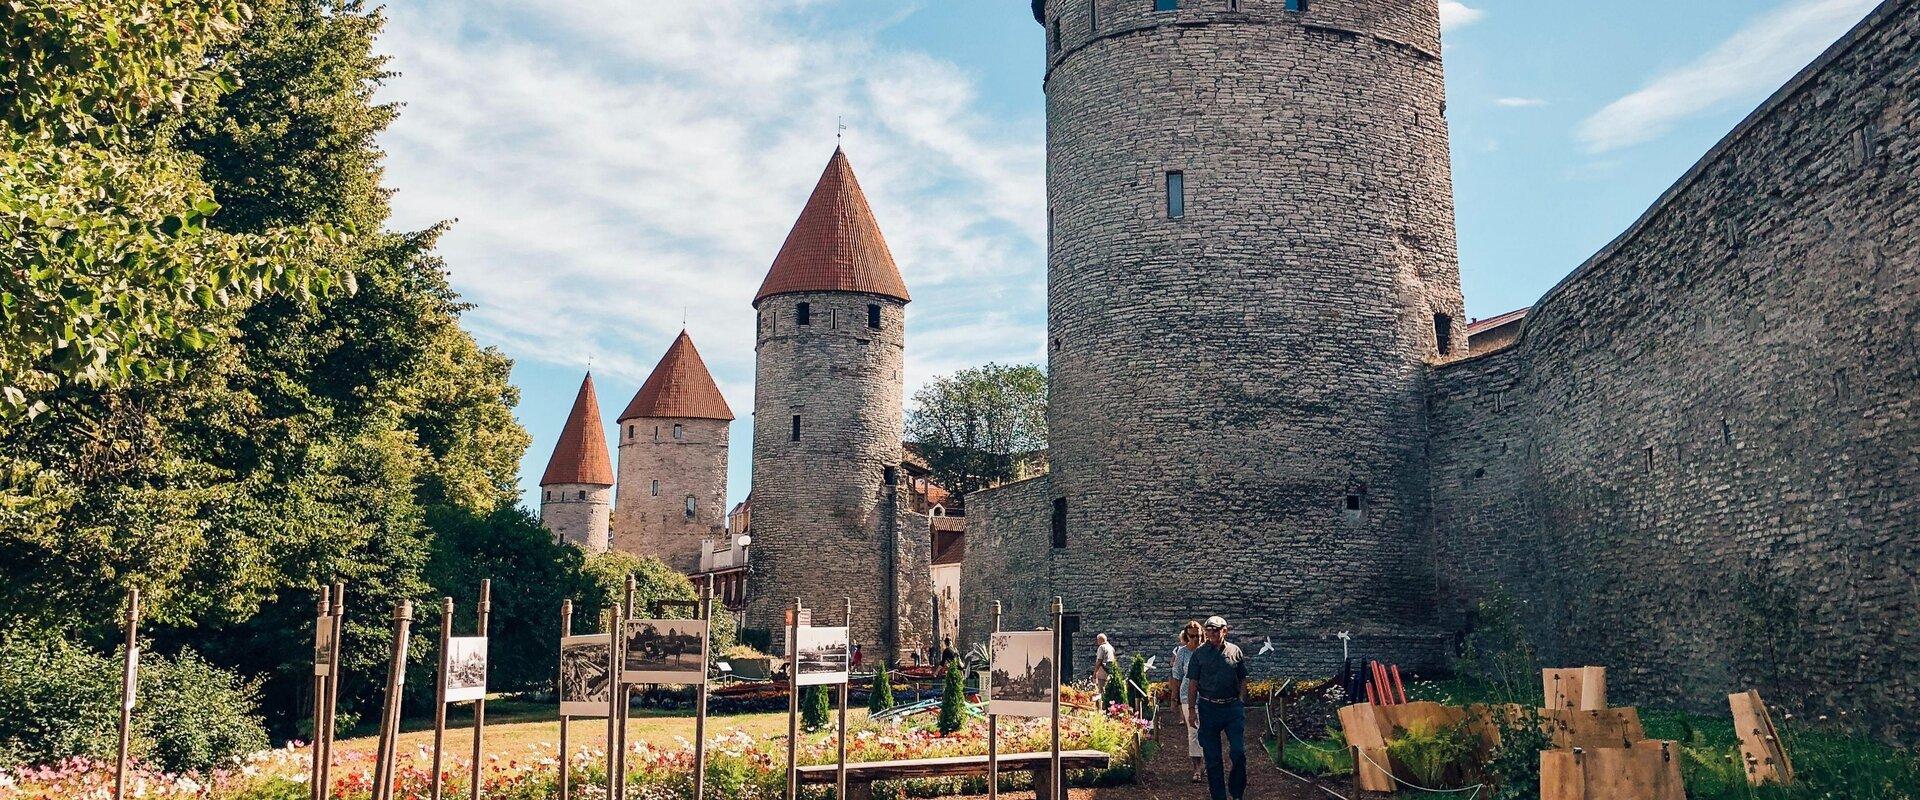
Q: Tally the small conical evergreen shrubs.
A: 5